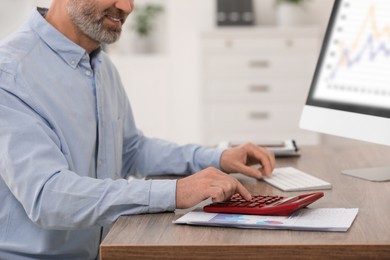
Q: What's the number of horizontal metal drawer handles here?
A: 3